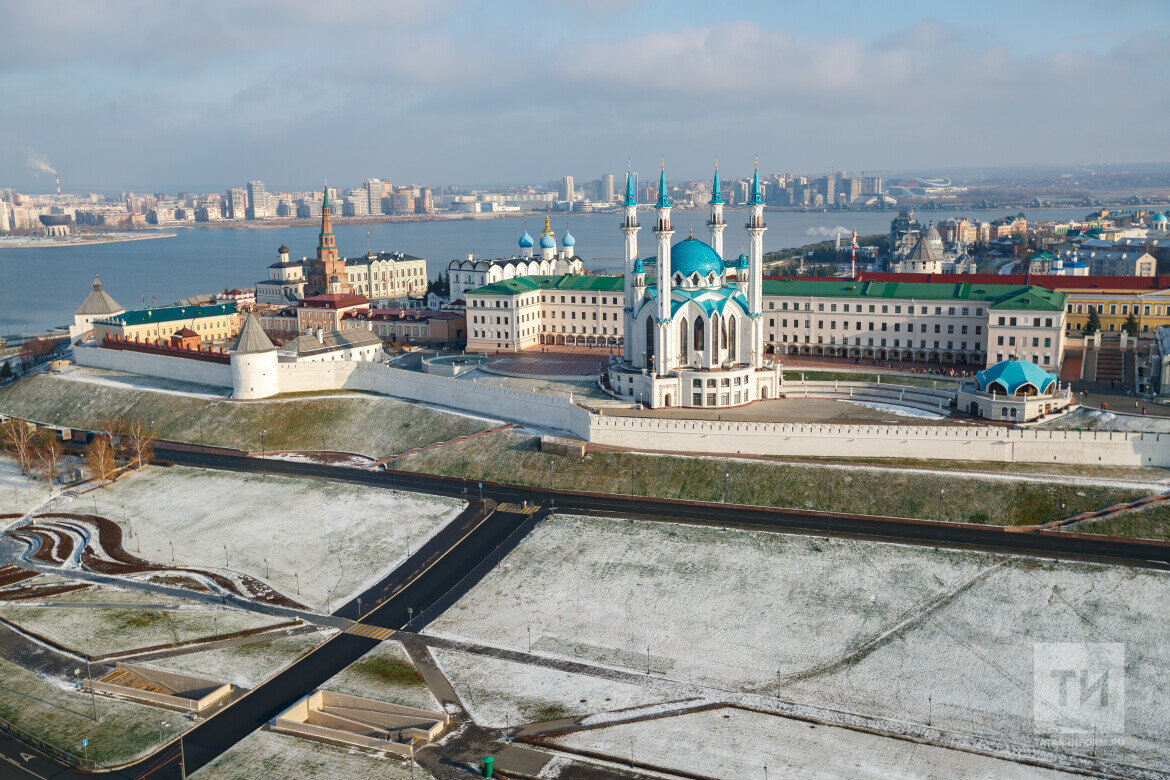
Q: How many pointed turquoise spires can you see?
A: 4